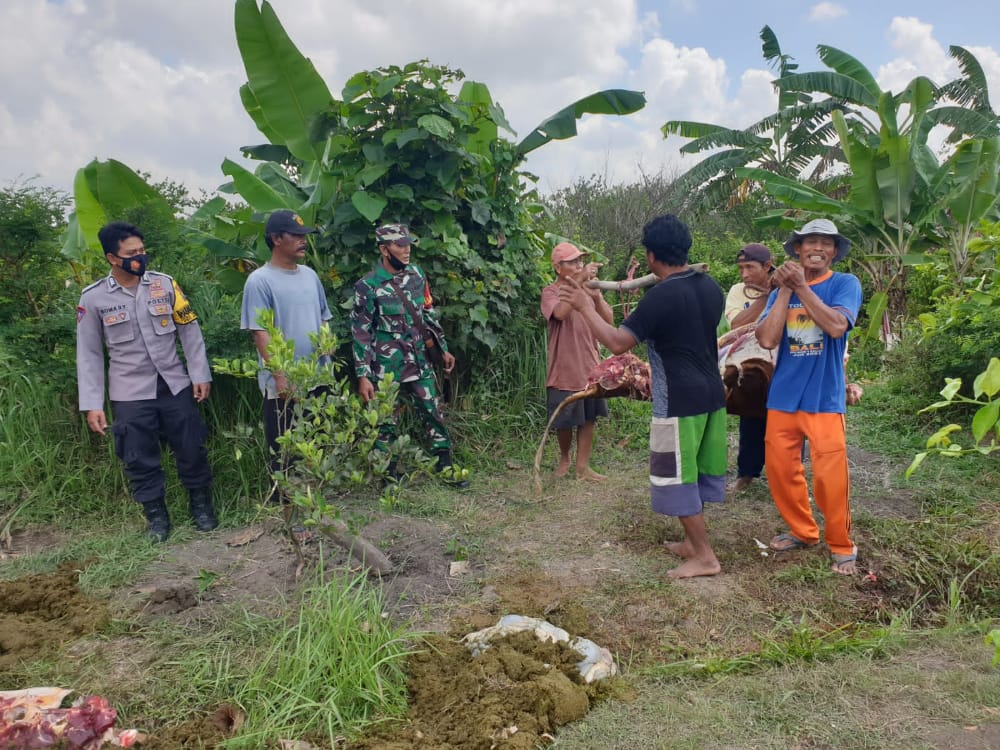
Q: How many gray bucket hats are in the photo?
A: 1